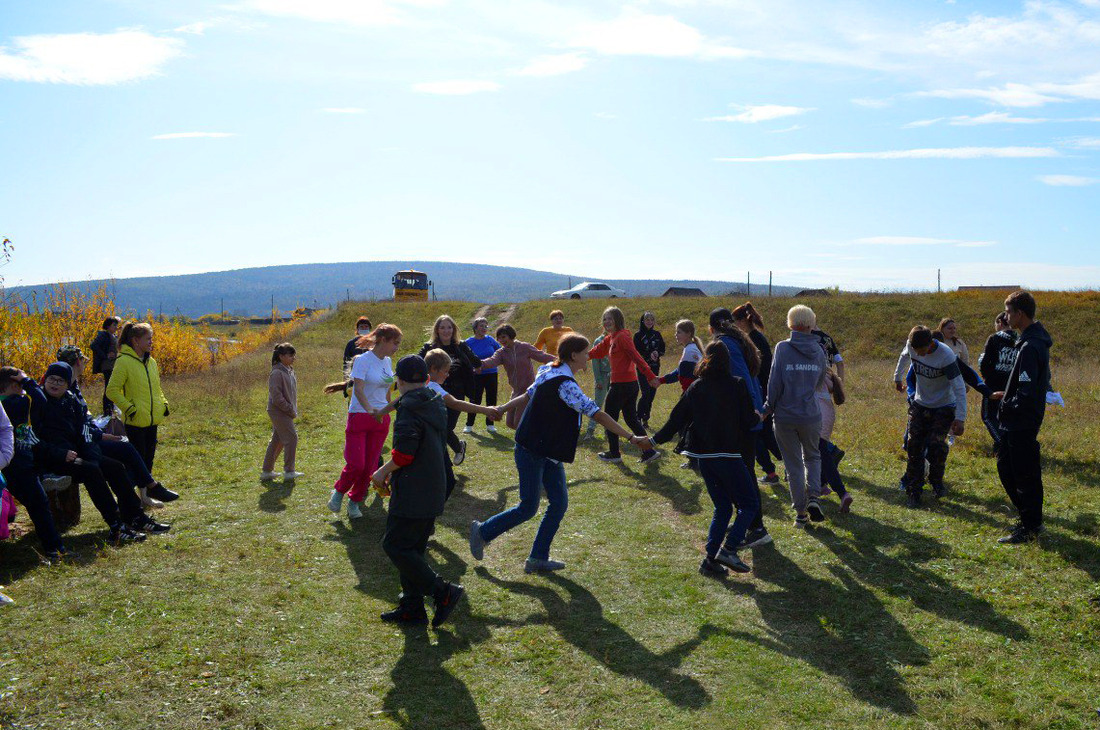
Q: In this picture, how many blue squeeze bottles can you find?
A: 0